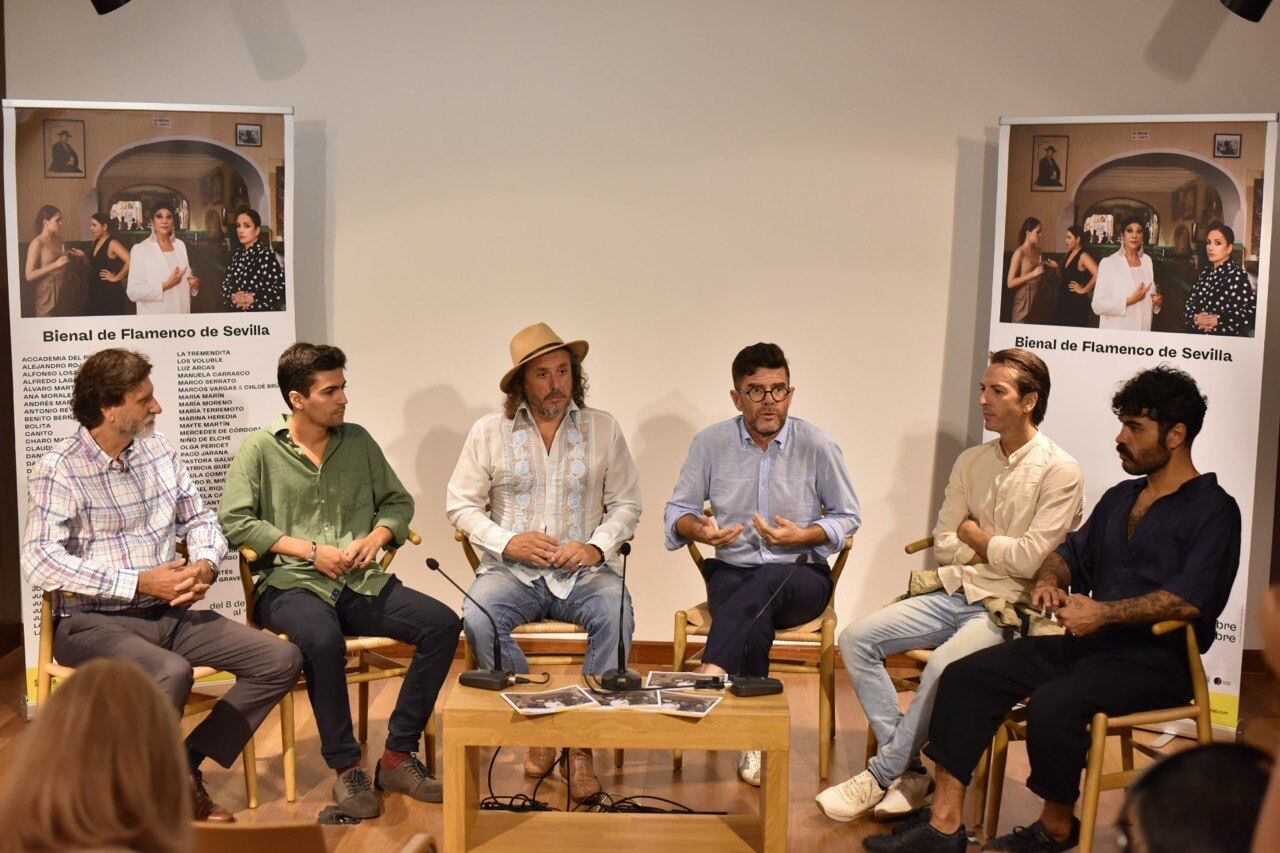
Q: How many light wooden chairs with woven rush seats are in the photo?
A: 6